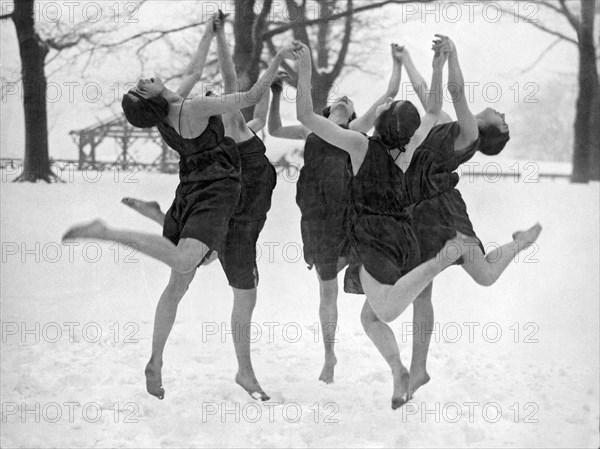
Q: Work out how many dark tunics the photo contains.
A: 5